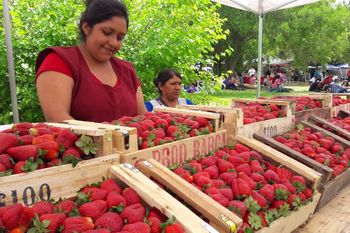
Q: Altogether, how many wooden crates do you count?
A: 9